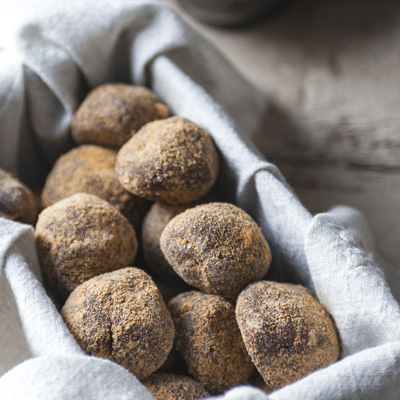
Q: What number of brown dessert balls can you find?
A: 11